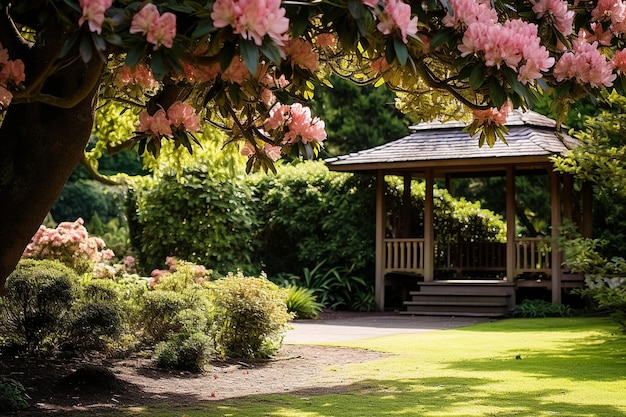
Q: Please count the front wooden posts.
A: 4